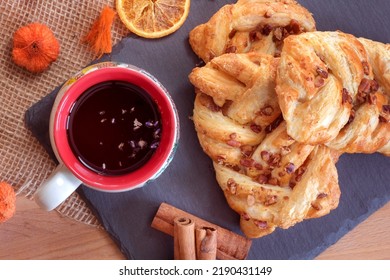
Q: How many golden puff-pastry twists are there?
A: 3